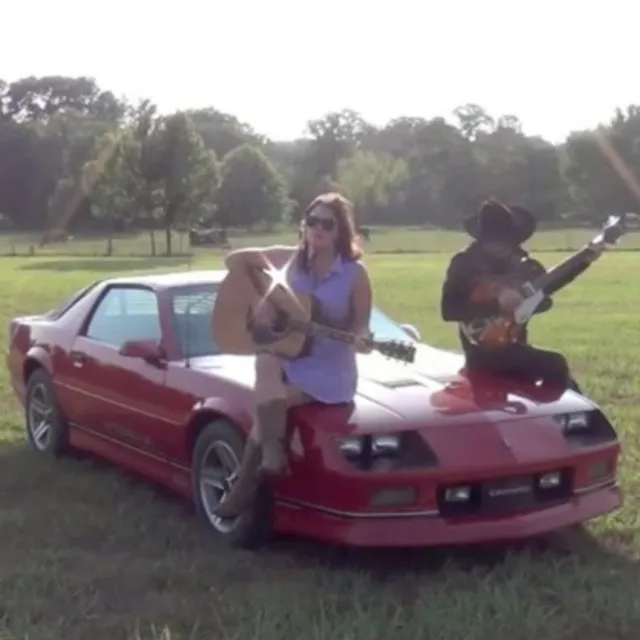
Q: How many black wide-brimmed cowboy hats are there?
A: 1